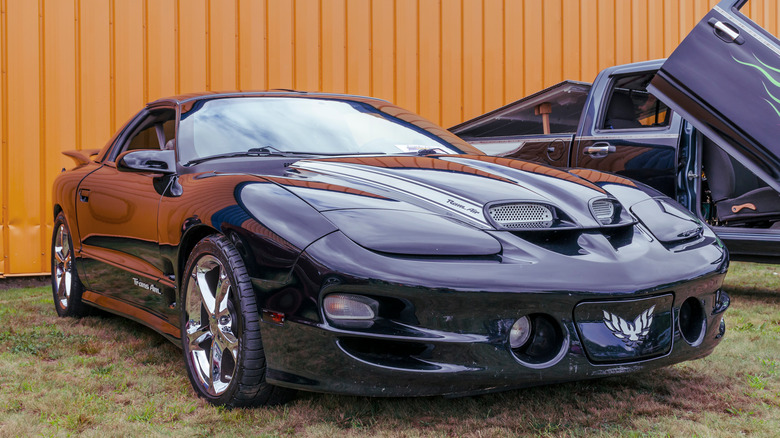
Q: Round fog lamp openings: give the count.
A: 2